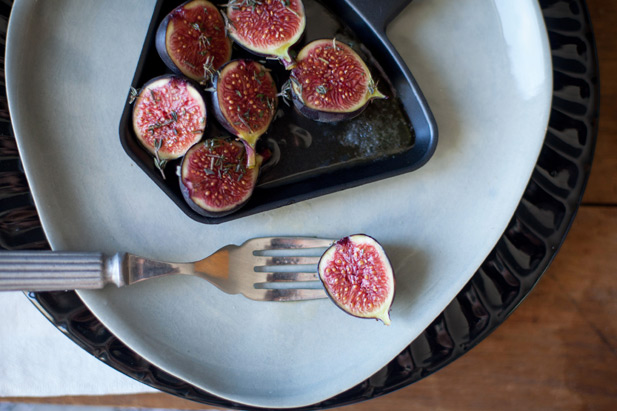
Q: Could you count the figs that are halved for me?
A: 7